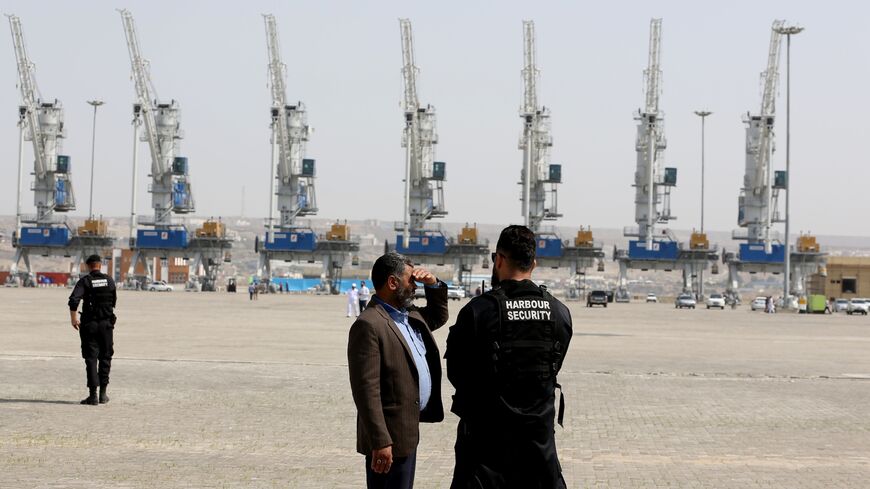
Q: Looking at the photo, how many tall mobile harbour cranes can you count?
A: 7